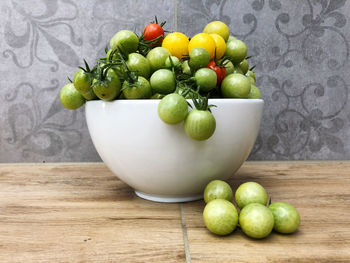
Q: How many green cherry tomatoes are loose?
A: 5